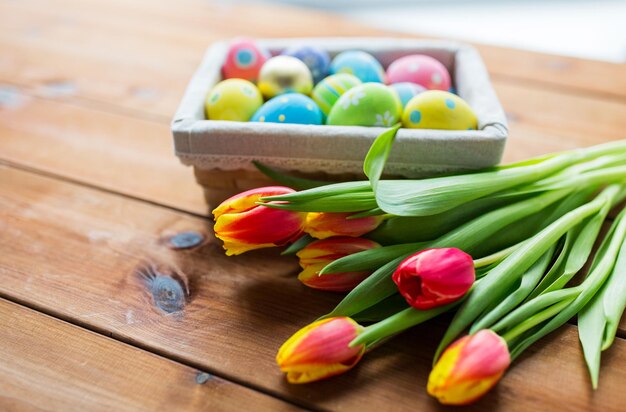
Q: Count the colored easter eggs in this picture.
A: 11